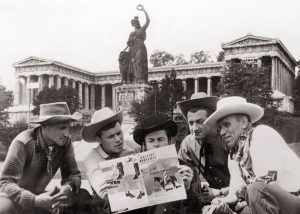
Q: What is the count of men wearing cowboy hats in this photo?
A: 5